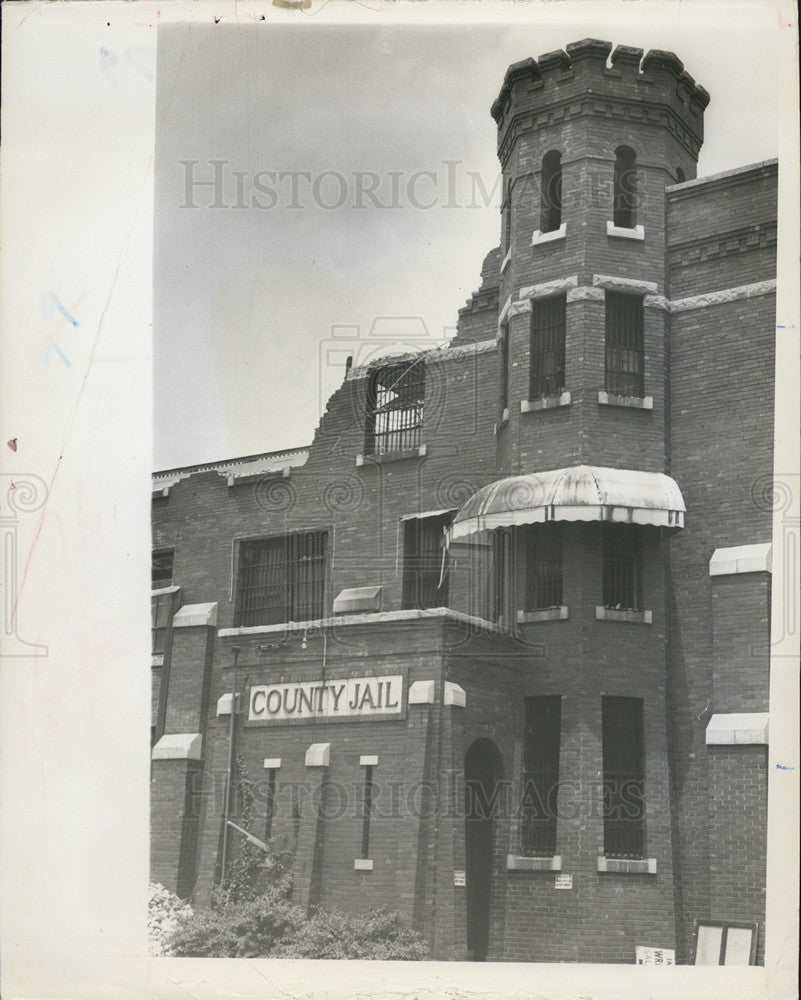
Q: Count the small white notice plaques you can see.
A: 2